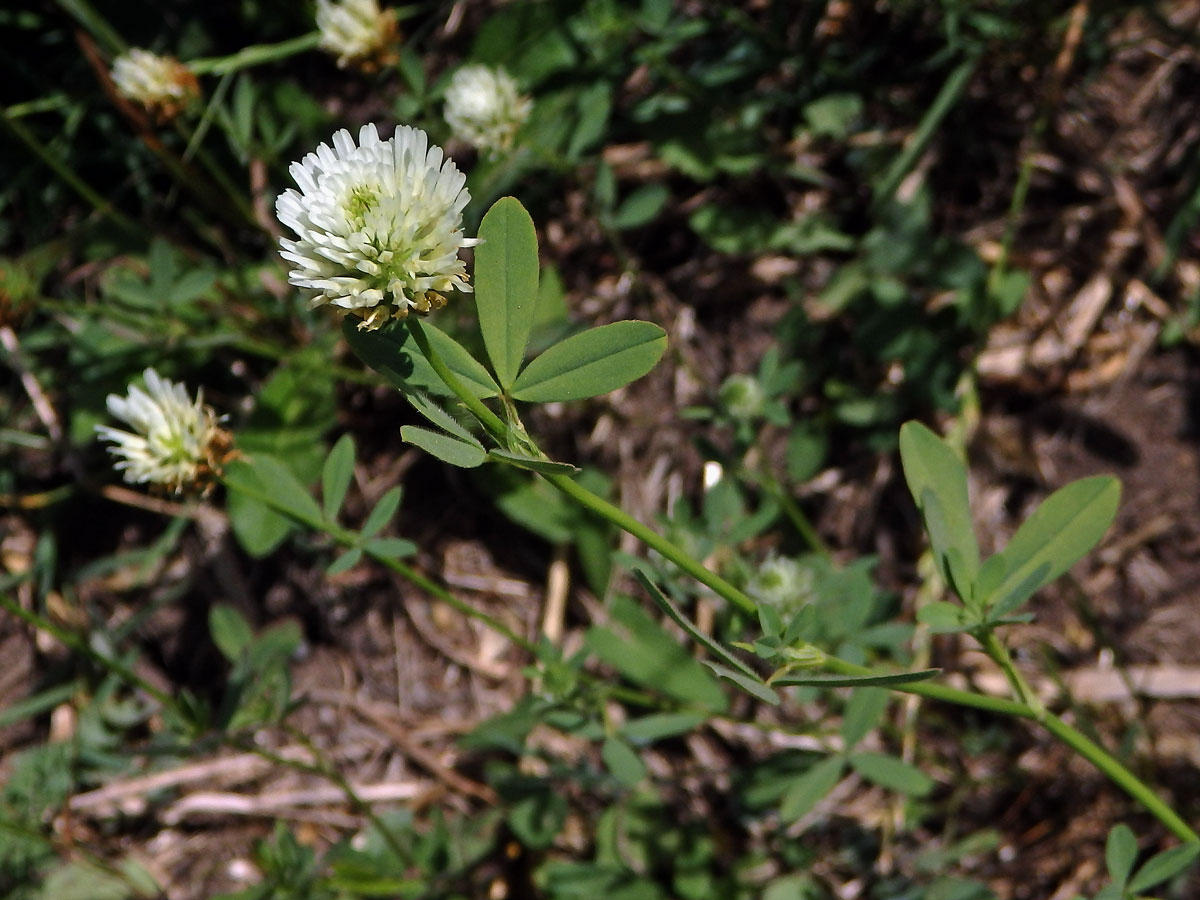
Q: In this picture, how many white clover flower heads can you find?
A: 5